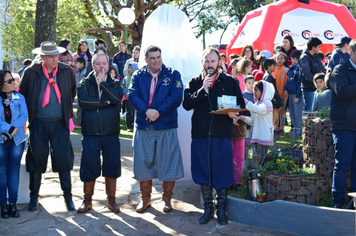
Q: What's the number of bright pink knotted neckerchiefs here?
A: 1